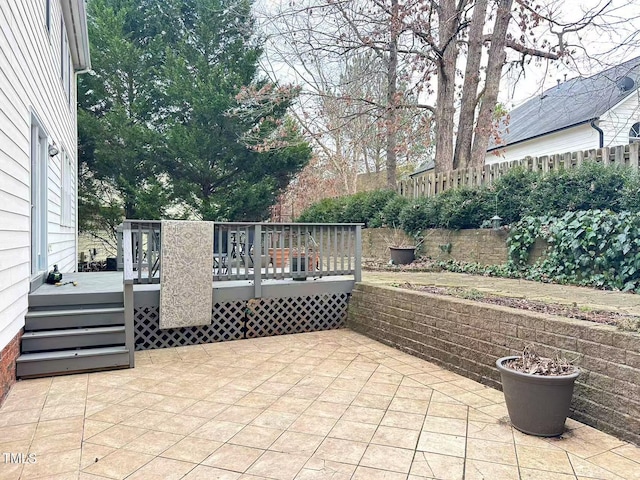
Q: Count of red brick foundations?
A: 1